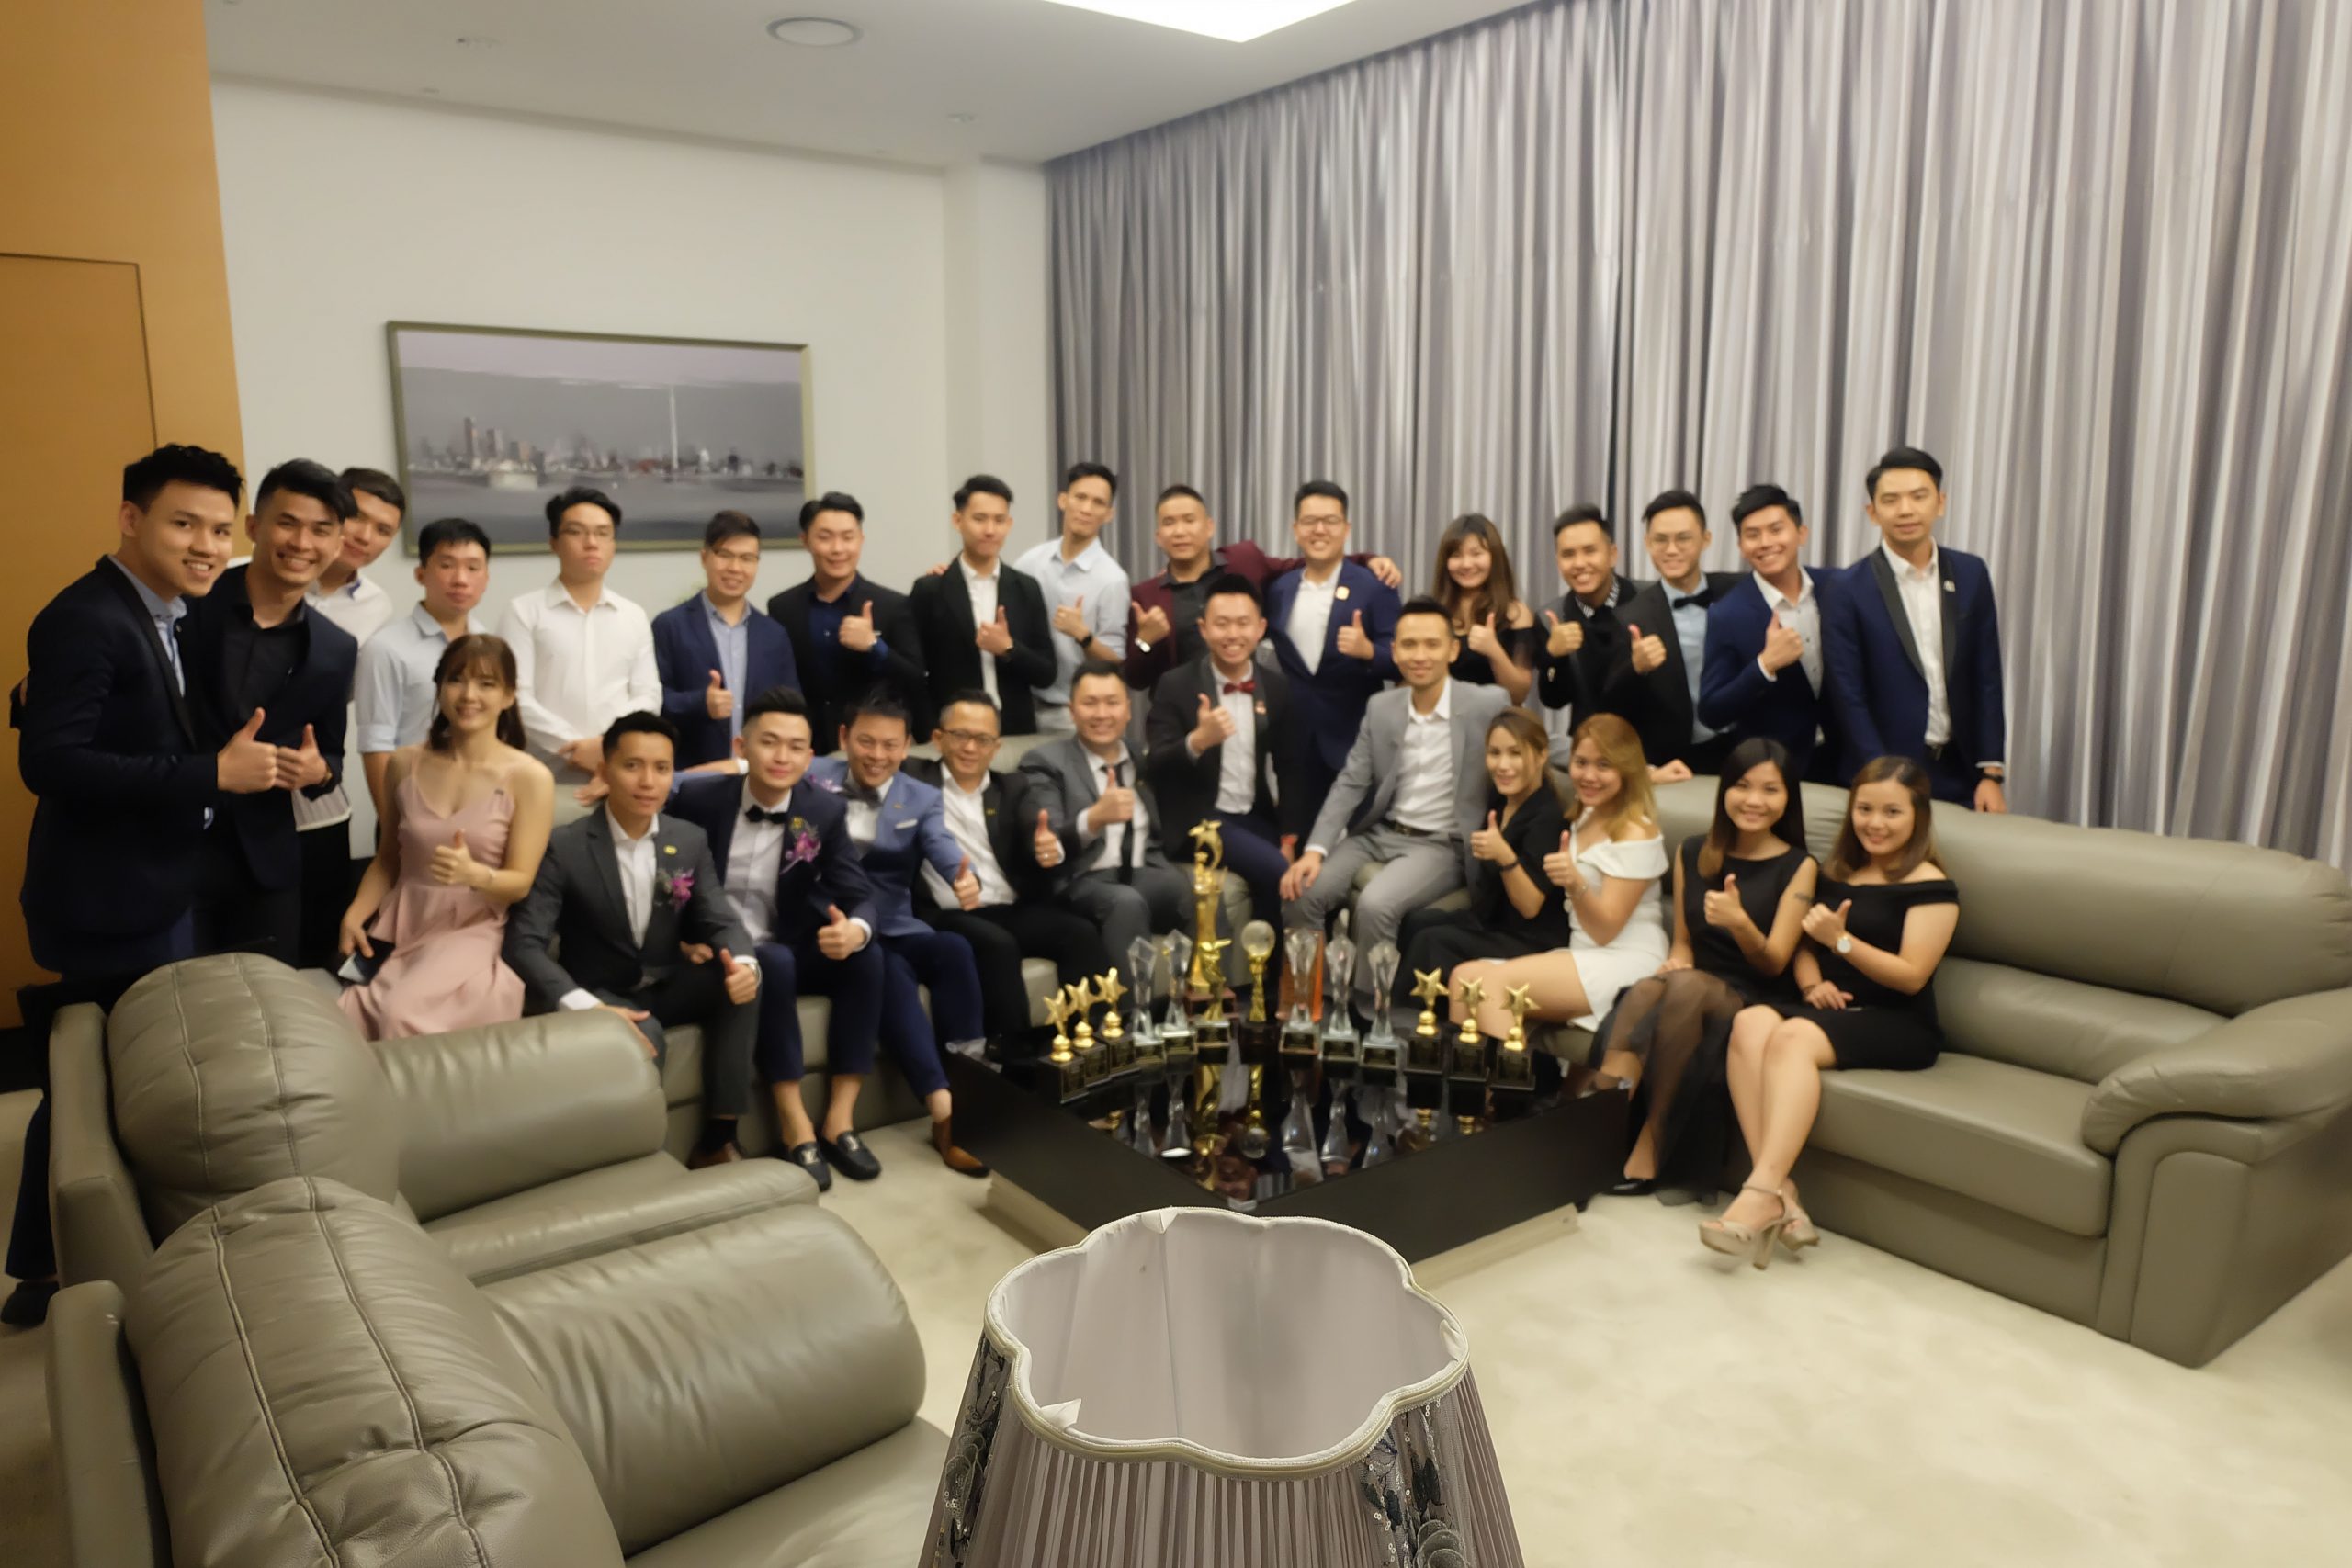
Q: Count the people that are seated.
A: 12